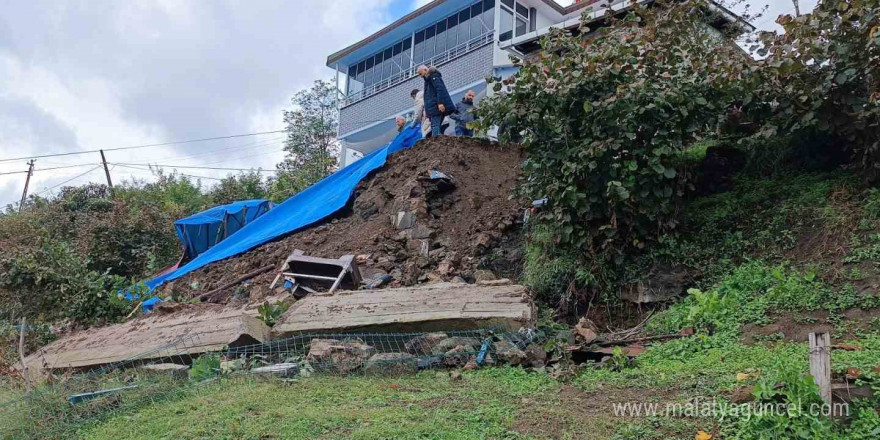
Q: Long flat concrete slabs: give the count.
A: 2